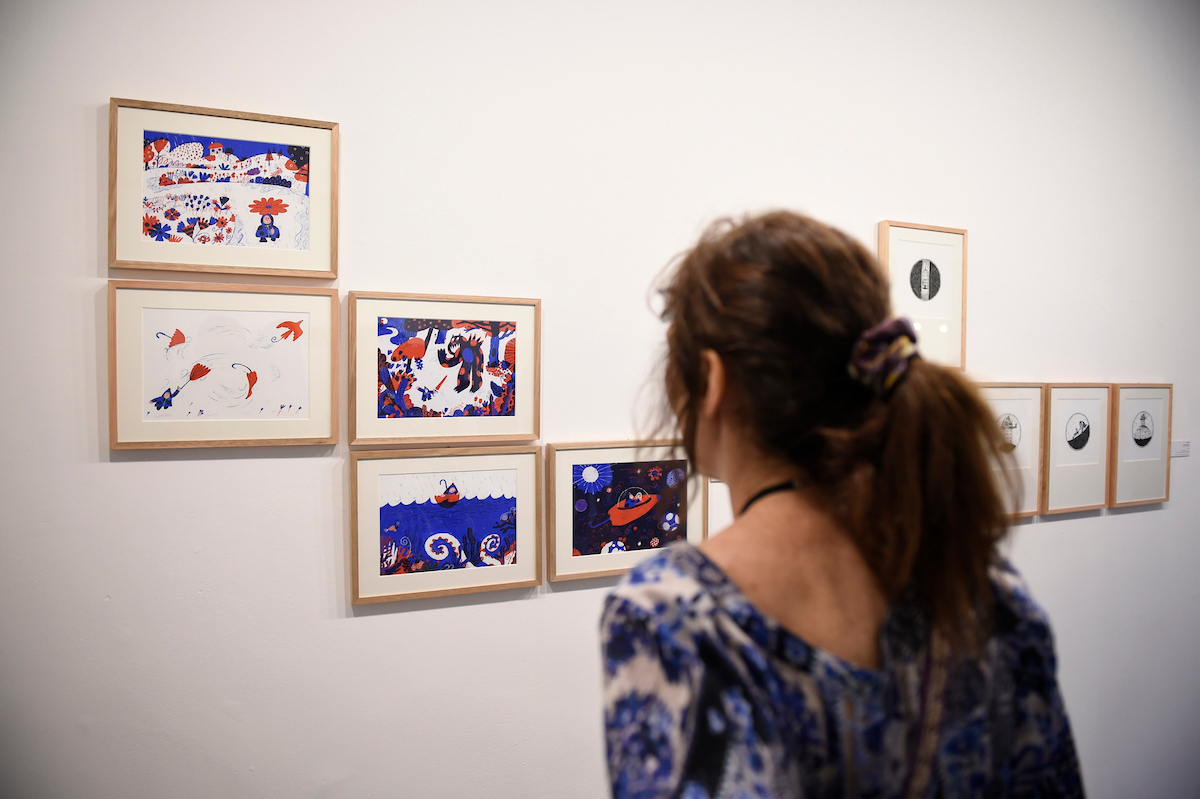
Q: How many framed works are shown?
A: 9